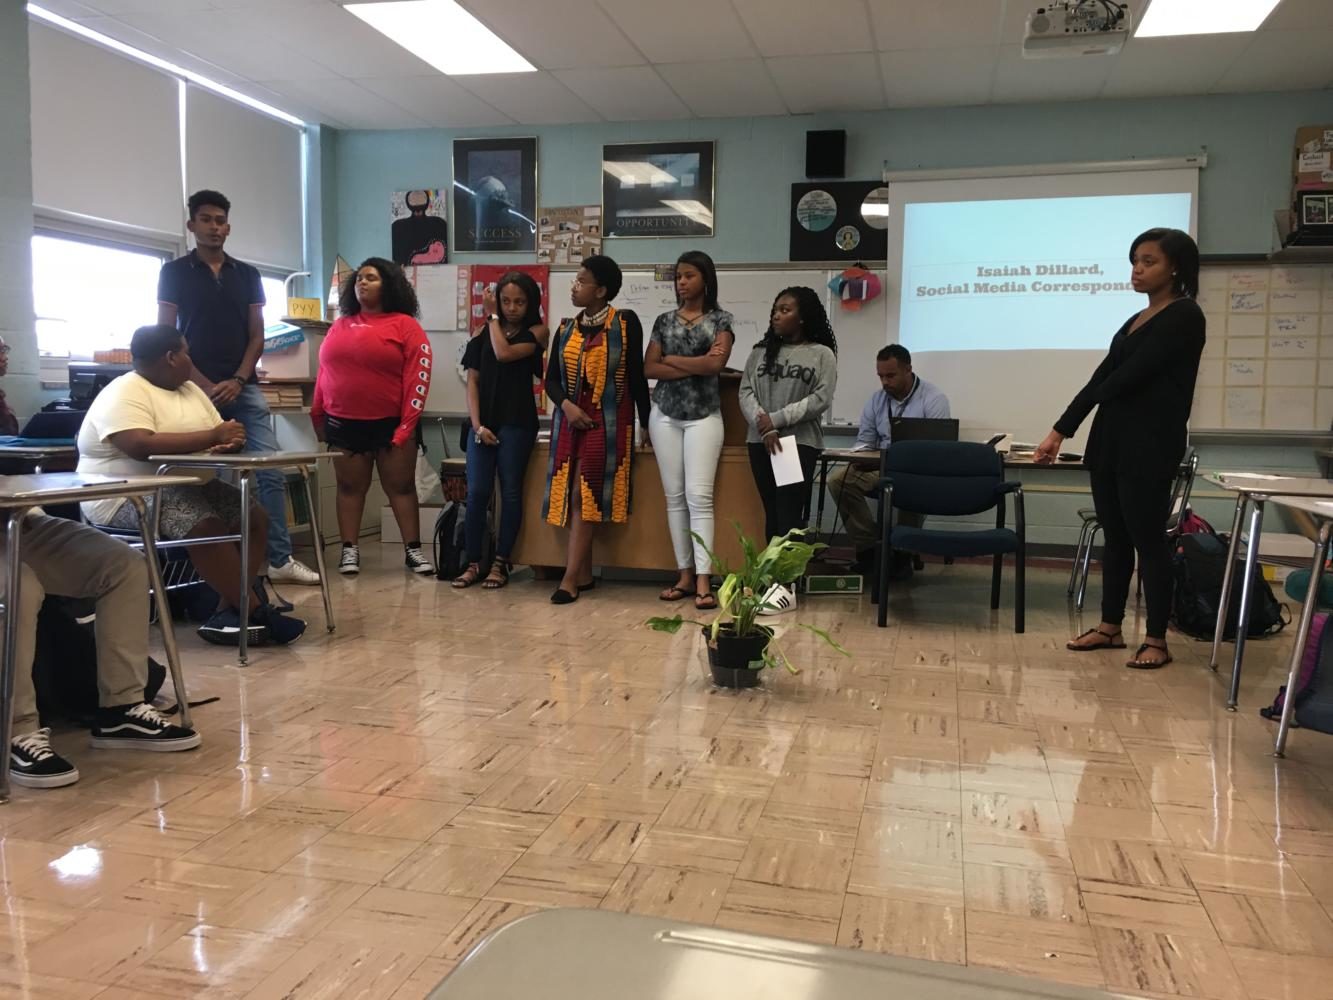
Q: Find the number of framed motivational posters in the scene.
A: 2